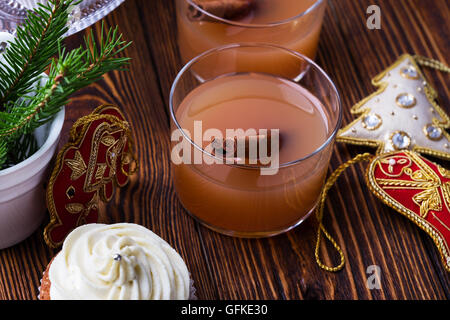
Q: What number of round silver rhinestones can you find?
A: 5